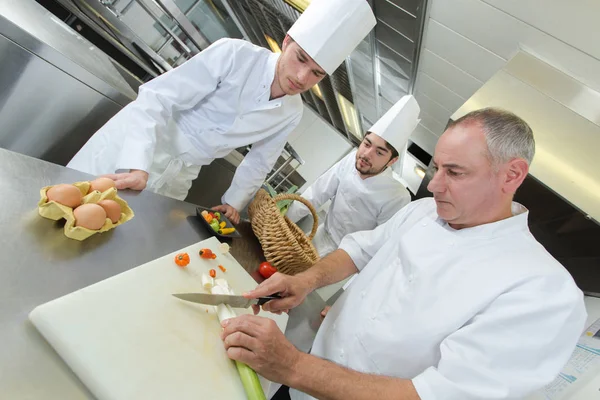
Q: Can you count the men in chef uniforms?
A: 3